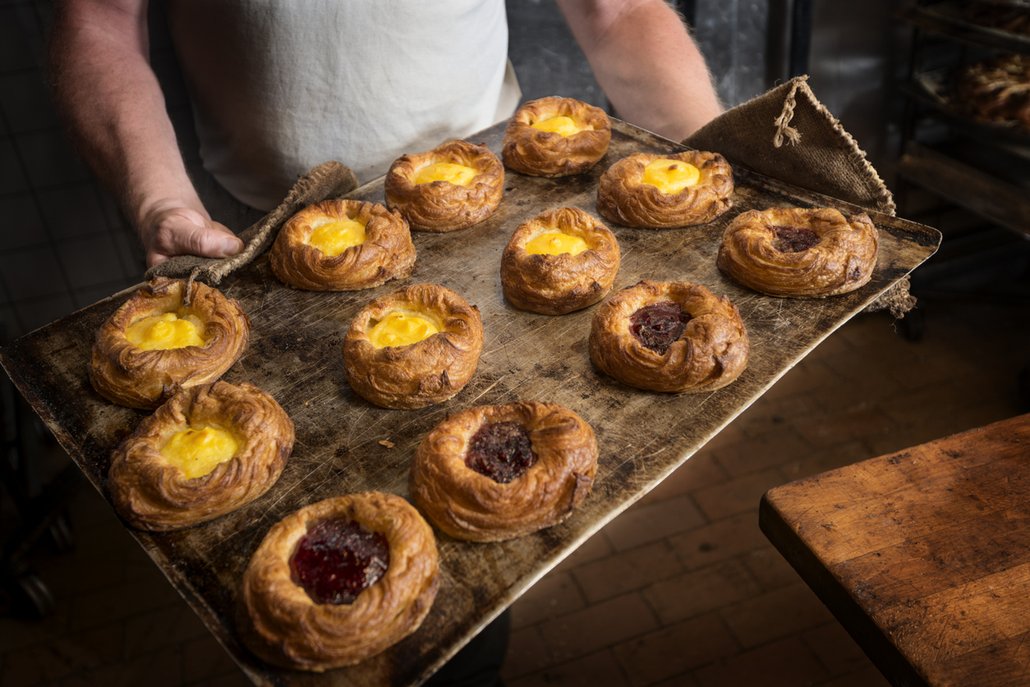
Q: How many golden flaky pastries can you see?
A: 12